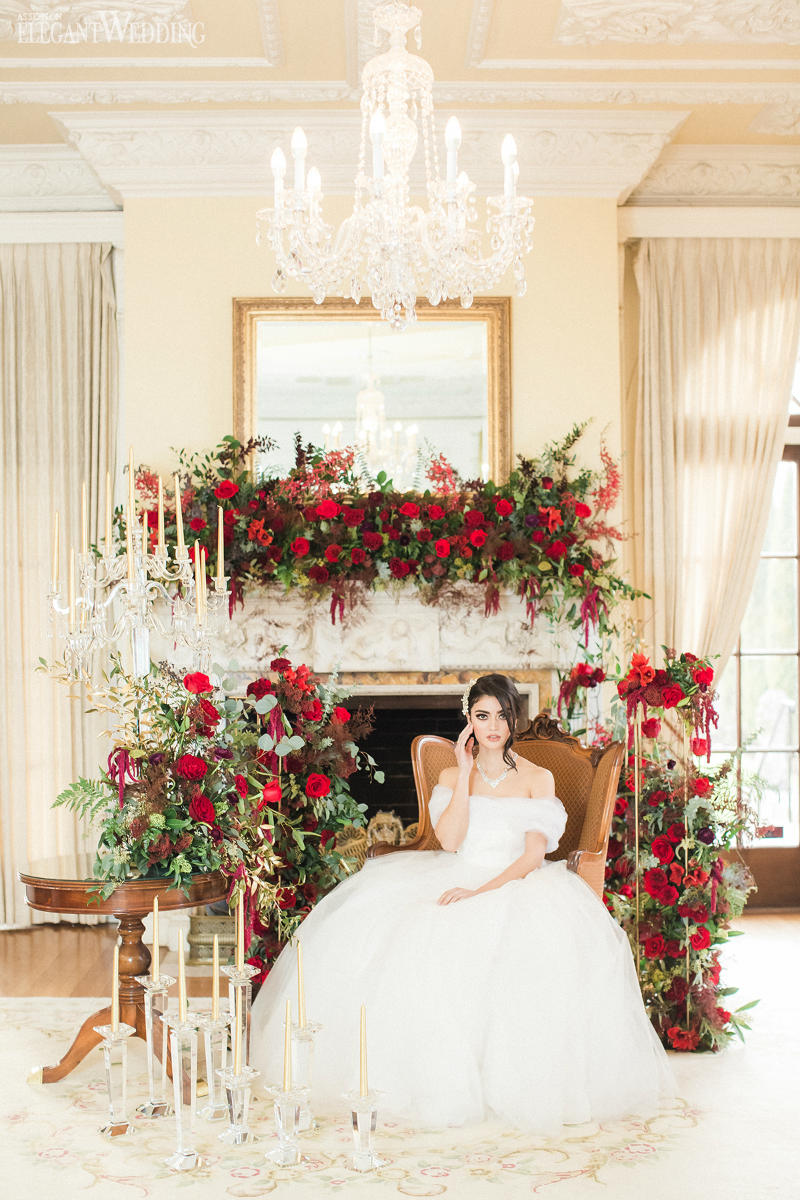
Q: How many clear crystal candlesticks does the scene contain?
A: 9